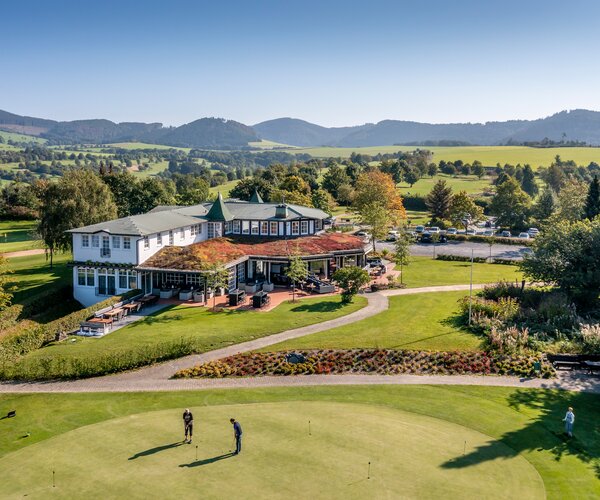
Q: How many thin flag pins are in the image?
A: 5